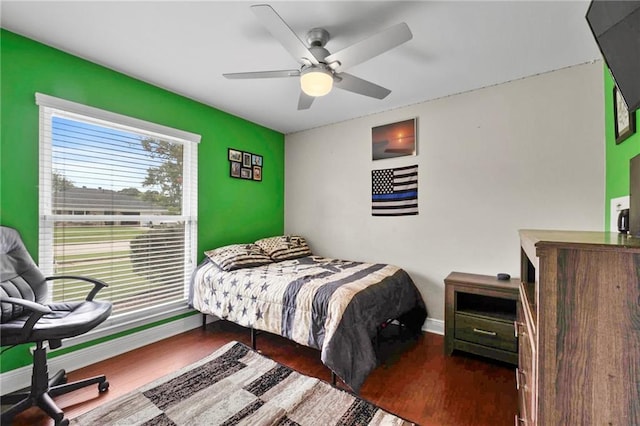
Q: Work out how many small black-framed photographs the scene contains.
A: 6